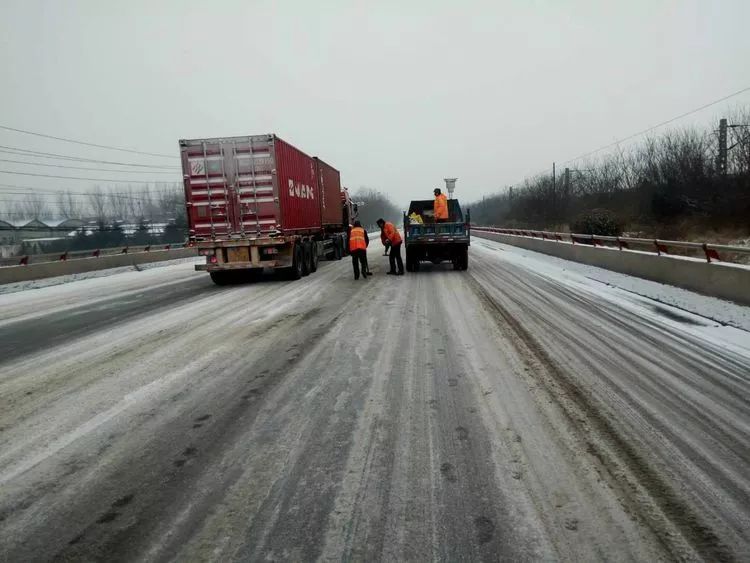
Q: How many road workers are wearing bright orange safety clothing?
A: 3